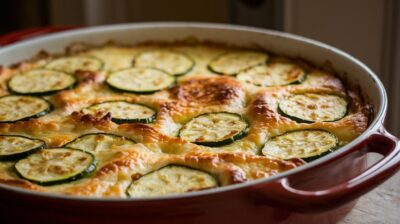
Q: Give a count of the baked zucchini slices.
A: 15